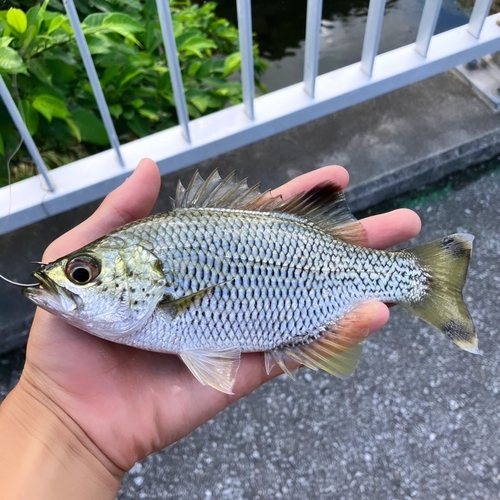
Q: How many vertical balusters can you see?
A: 8